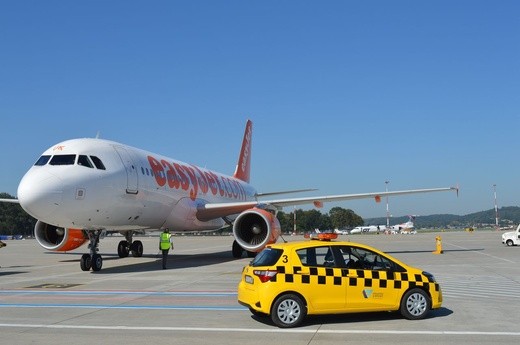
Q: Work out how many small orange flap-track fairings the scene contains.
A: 2